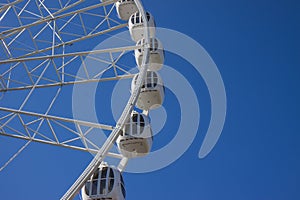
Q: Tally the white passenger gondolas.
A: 6